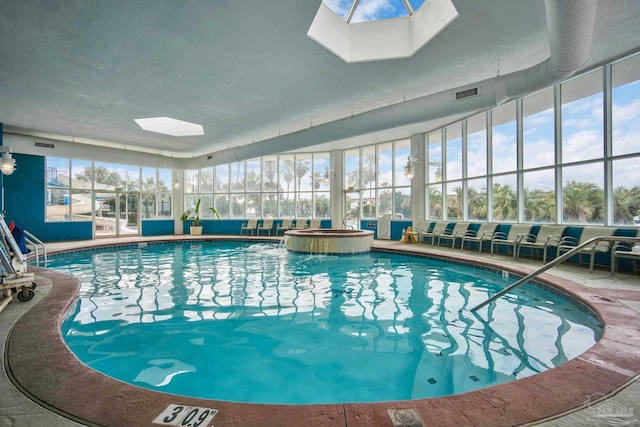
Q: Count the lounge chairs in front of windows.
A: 13